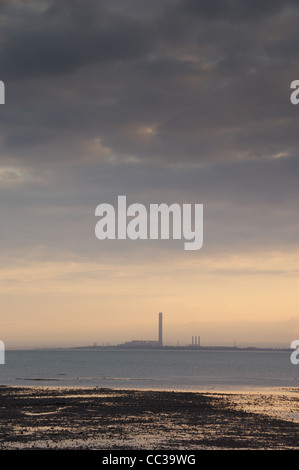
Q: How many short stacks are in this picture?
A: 3